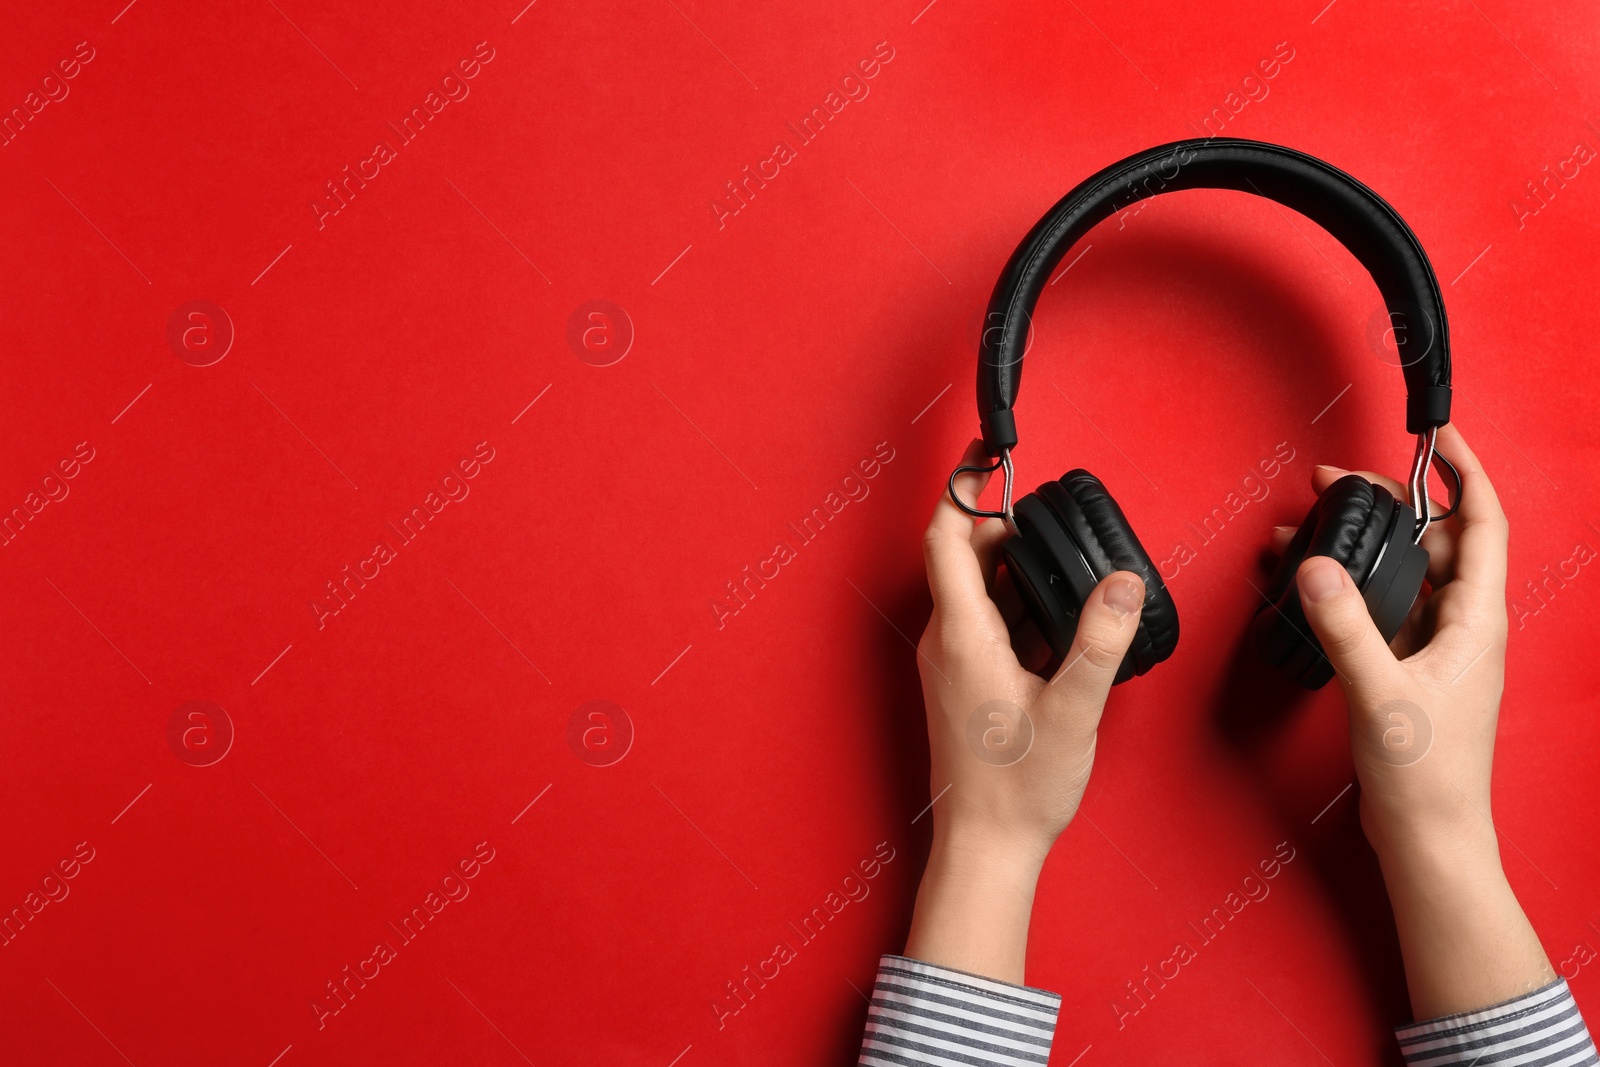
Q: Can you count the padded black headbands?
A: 1